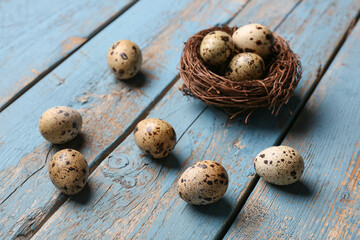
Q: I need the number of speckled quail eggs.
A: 9